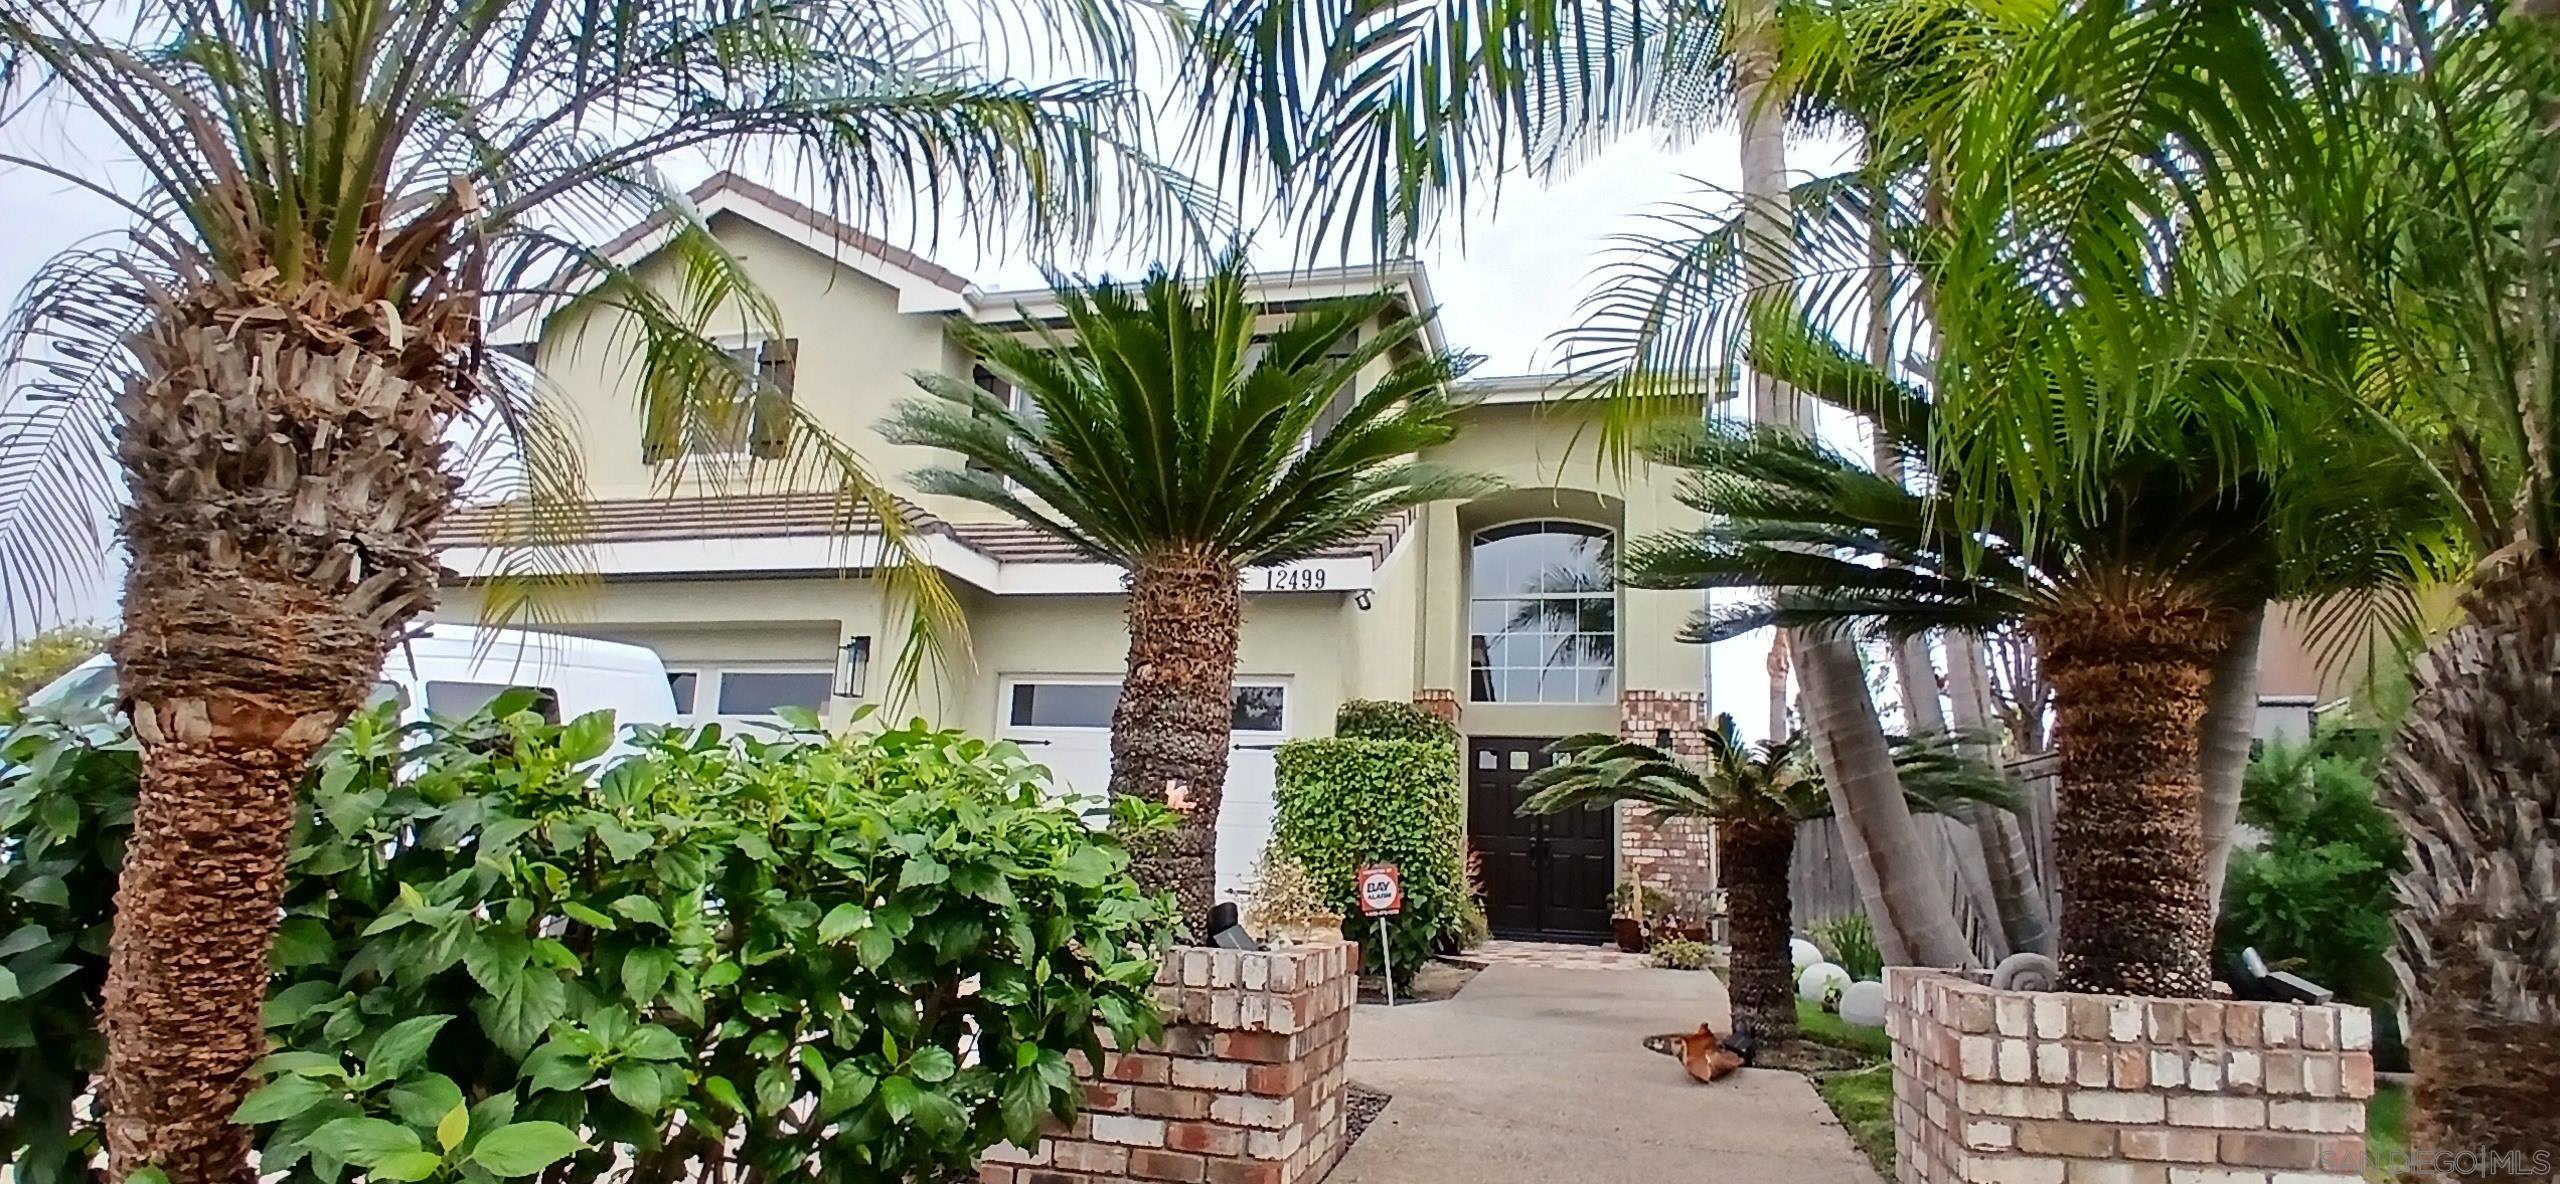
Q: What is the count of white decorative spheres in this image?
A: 3